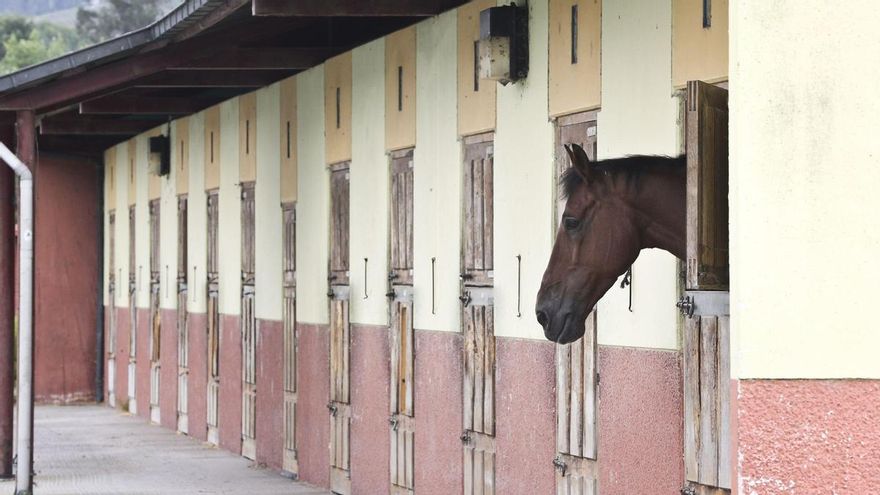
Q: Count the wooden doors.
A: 12